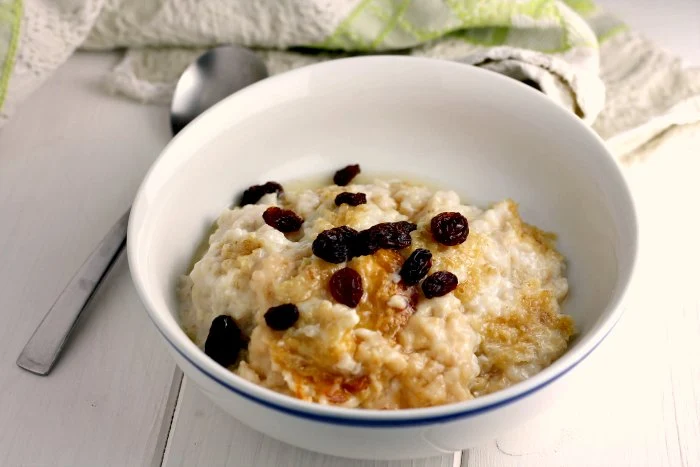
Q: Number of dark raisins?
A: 12